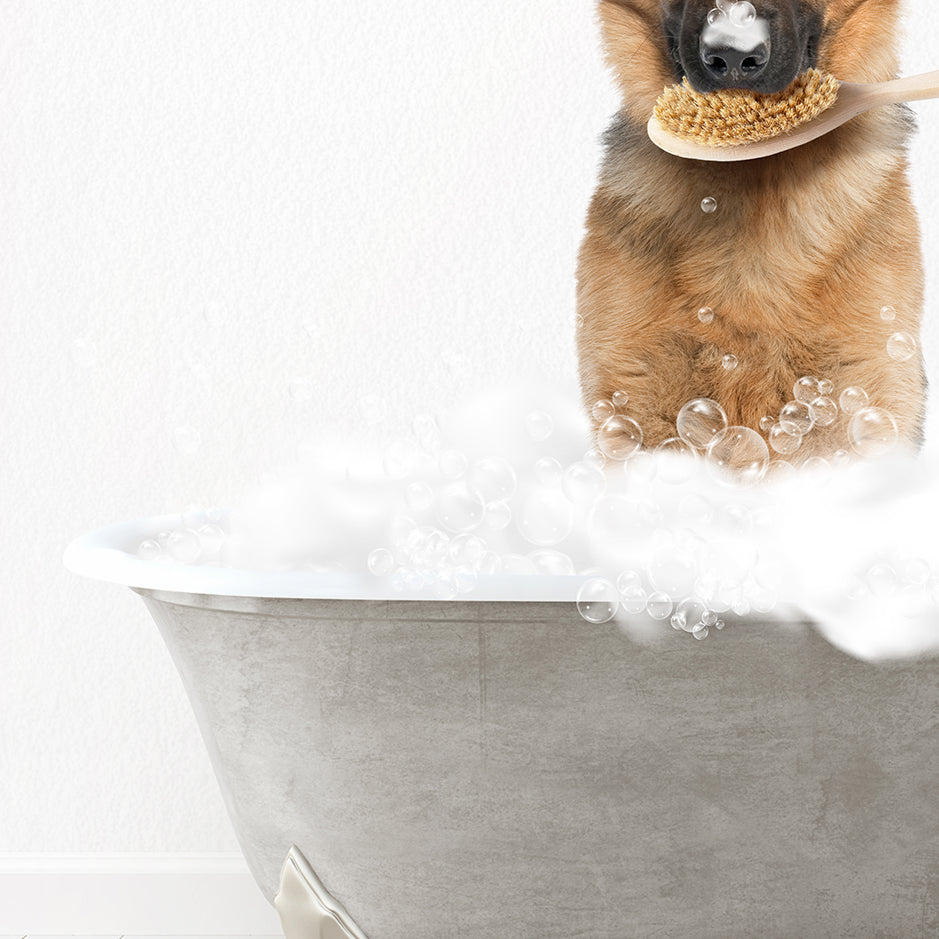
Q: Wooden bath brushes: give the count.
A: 1